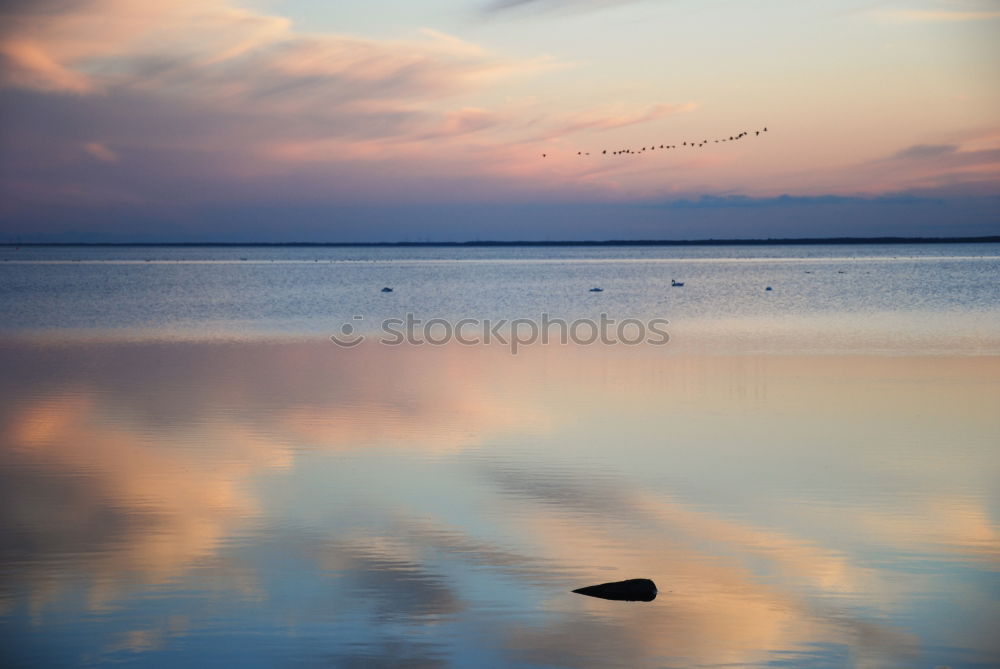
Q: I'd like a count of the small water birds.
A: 4